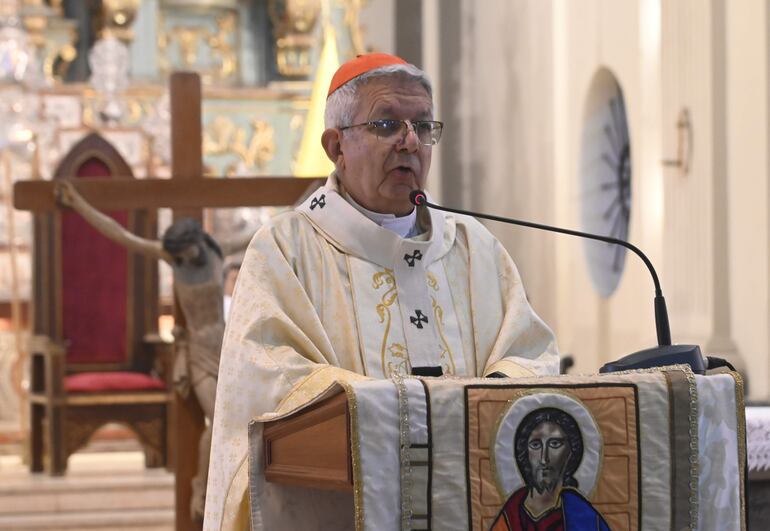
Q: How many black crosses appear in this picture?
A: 3